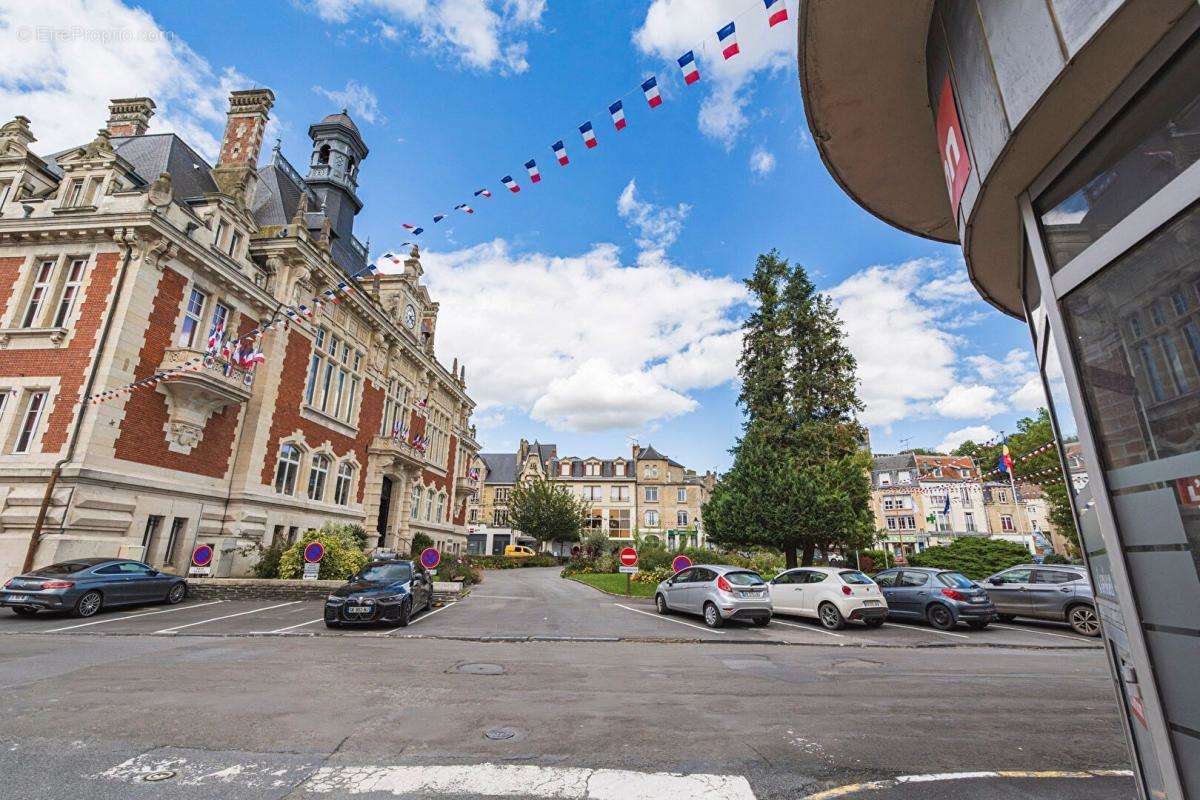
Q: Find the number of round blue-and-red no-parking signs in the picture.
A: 4